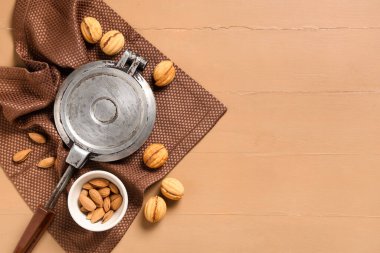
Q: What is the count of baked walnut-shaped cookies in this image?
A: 6